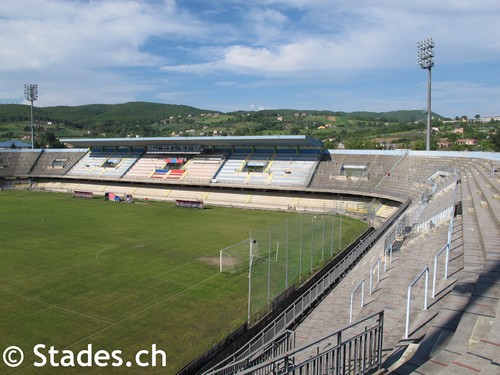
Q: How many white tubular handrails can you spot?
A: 5